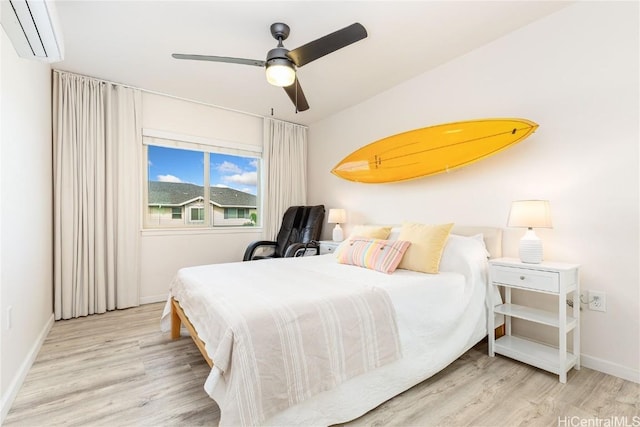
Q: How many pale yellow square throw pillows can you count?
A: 2